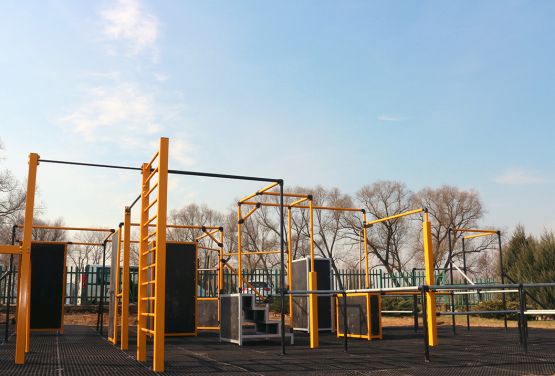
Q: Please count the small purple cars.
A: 0